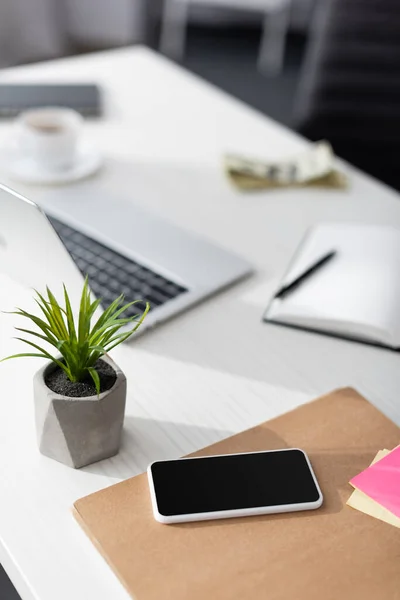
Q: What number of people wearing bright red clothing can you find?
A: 0